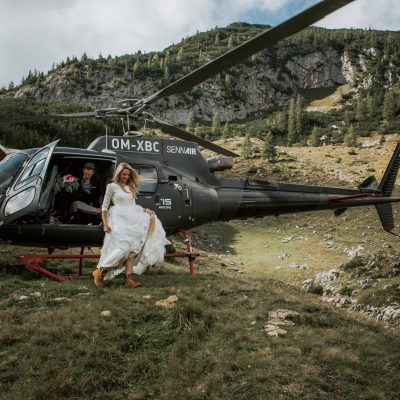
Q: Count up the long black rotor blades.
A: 3